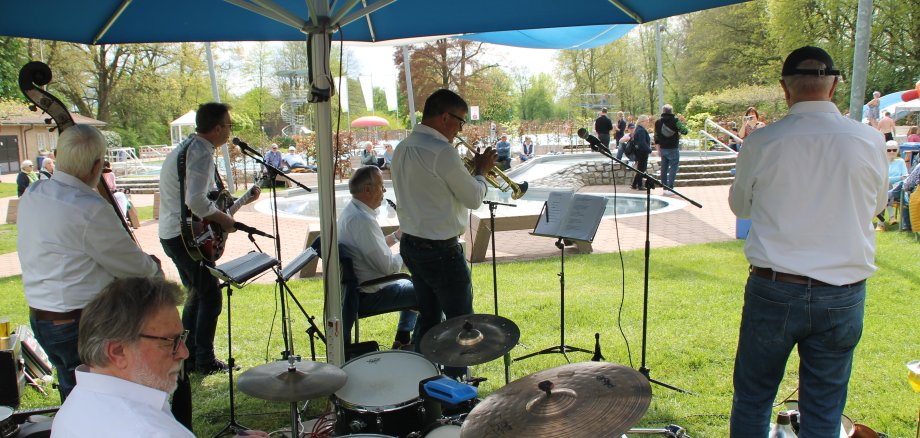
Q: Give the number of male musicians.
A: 6